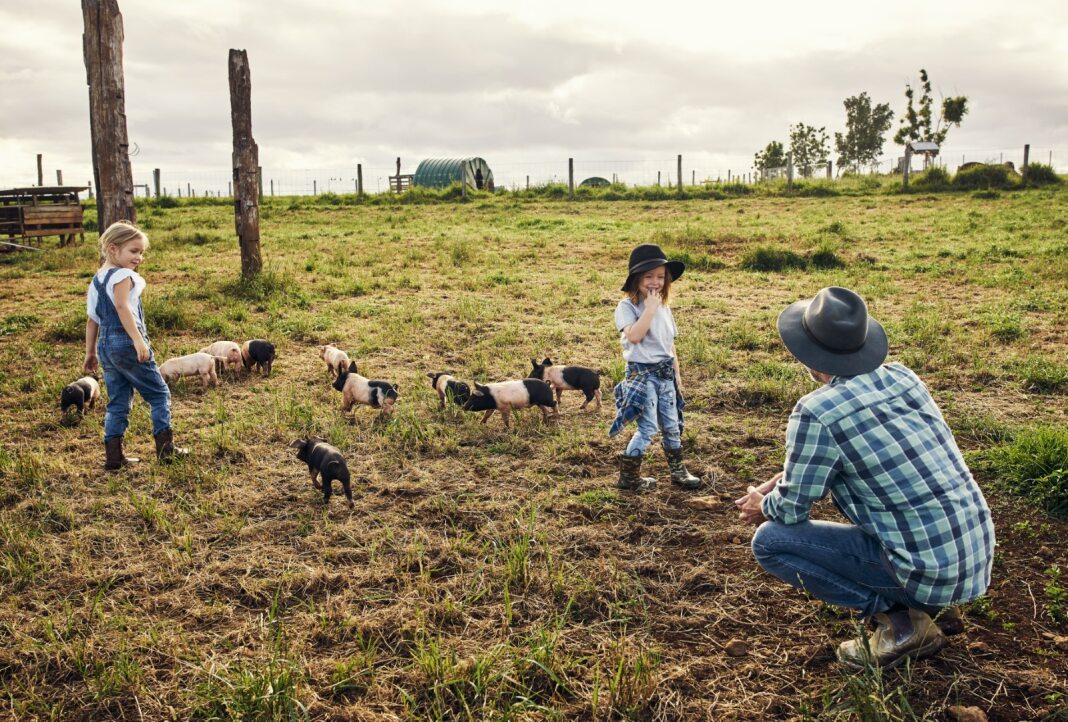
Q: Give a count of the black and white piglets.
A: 6